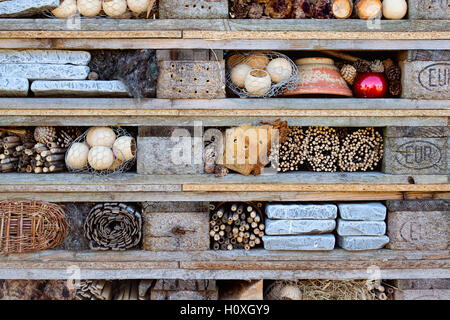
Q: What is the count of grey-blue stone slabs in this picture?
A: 11